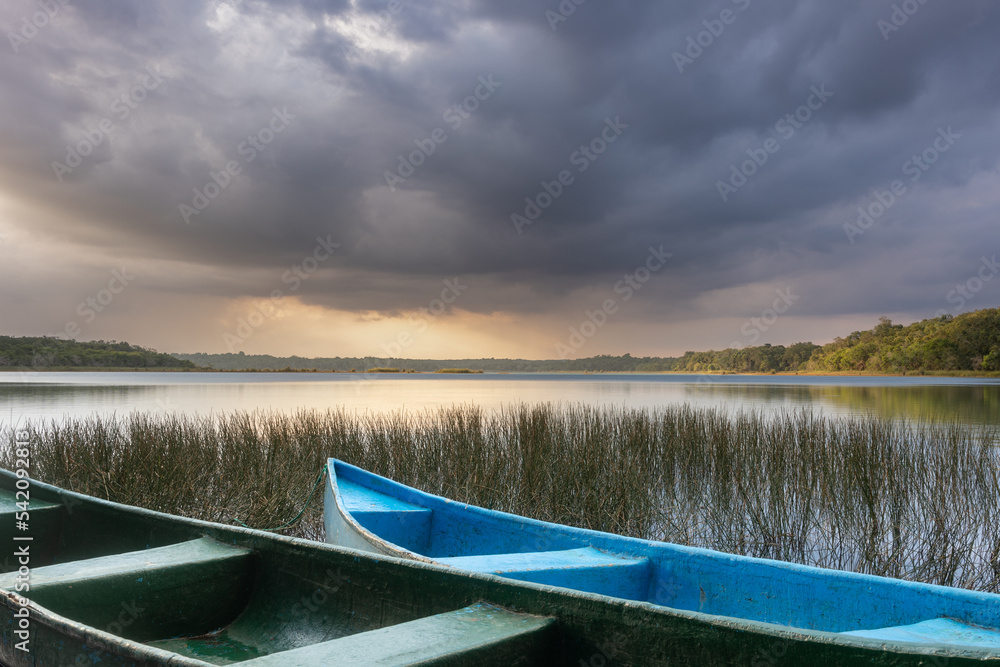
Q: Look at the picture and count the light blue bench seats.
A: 3